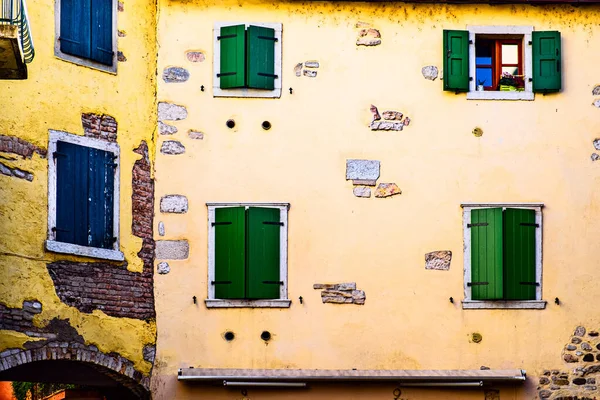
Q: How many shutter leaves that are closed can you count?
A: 10